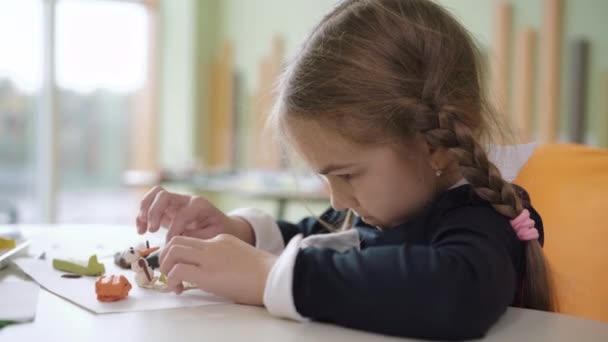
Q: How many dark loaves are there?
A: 0